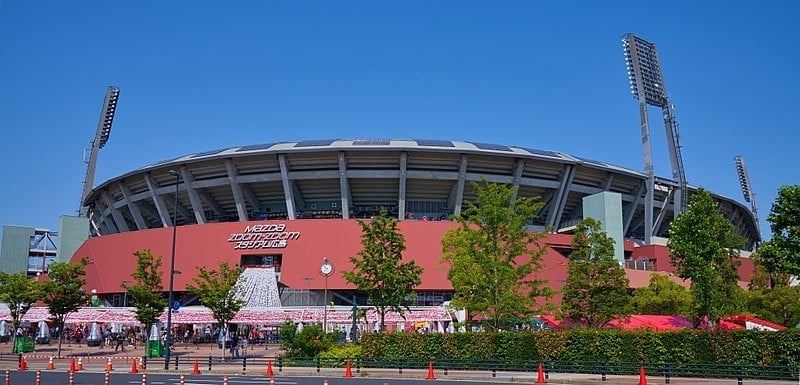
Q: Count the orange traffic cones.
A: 13